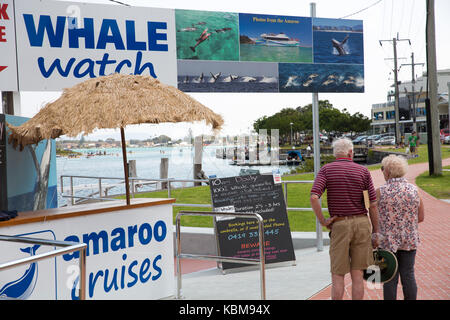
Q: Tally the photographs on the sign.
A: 5